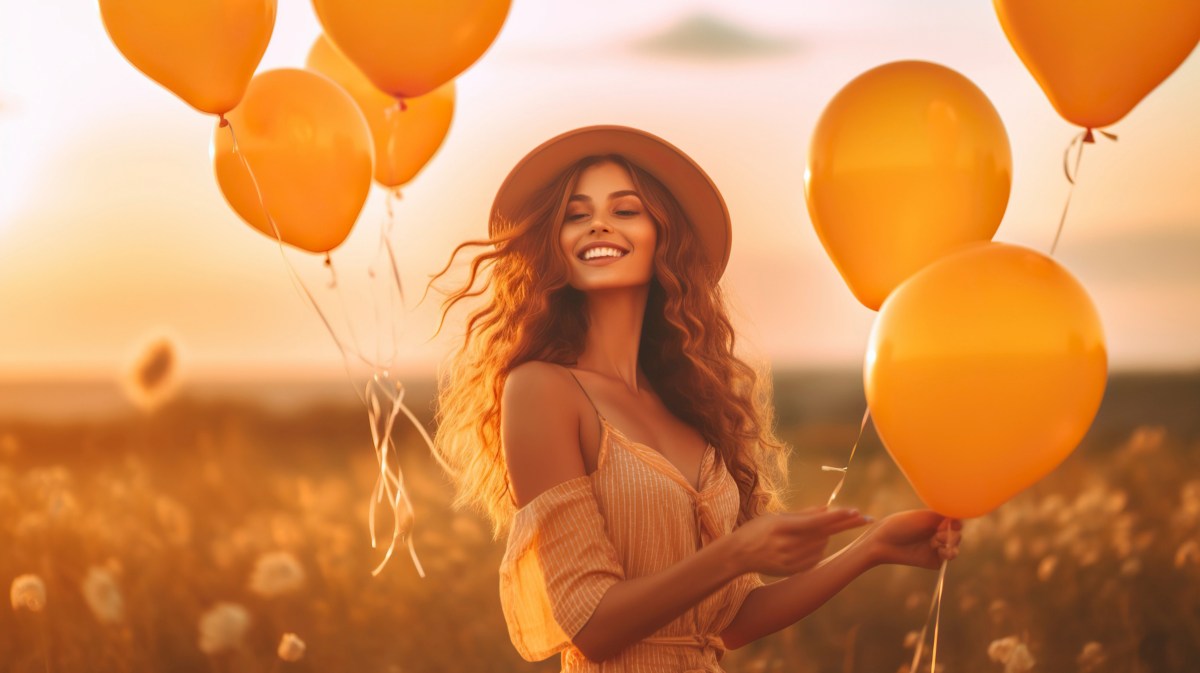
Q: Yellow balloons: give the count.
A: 7